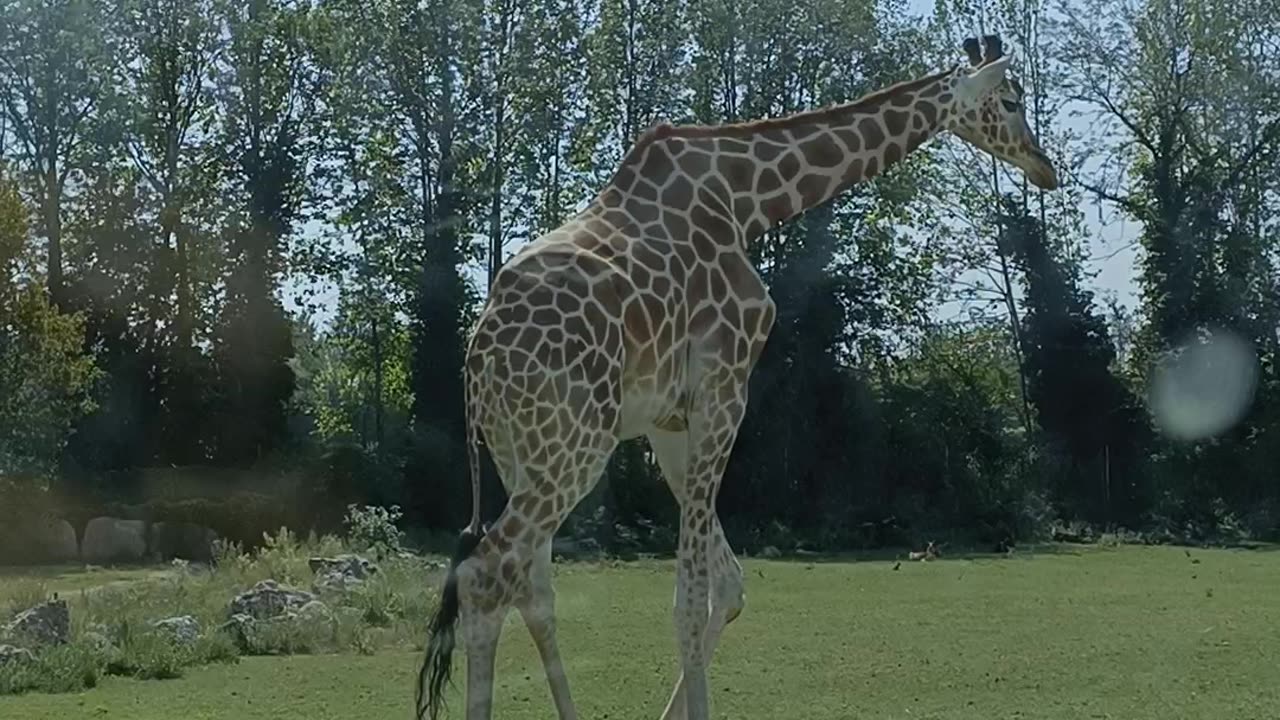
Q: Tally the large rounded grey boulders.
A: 3